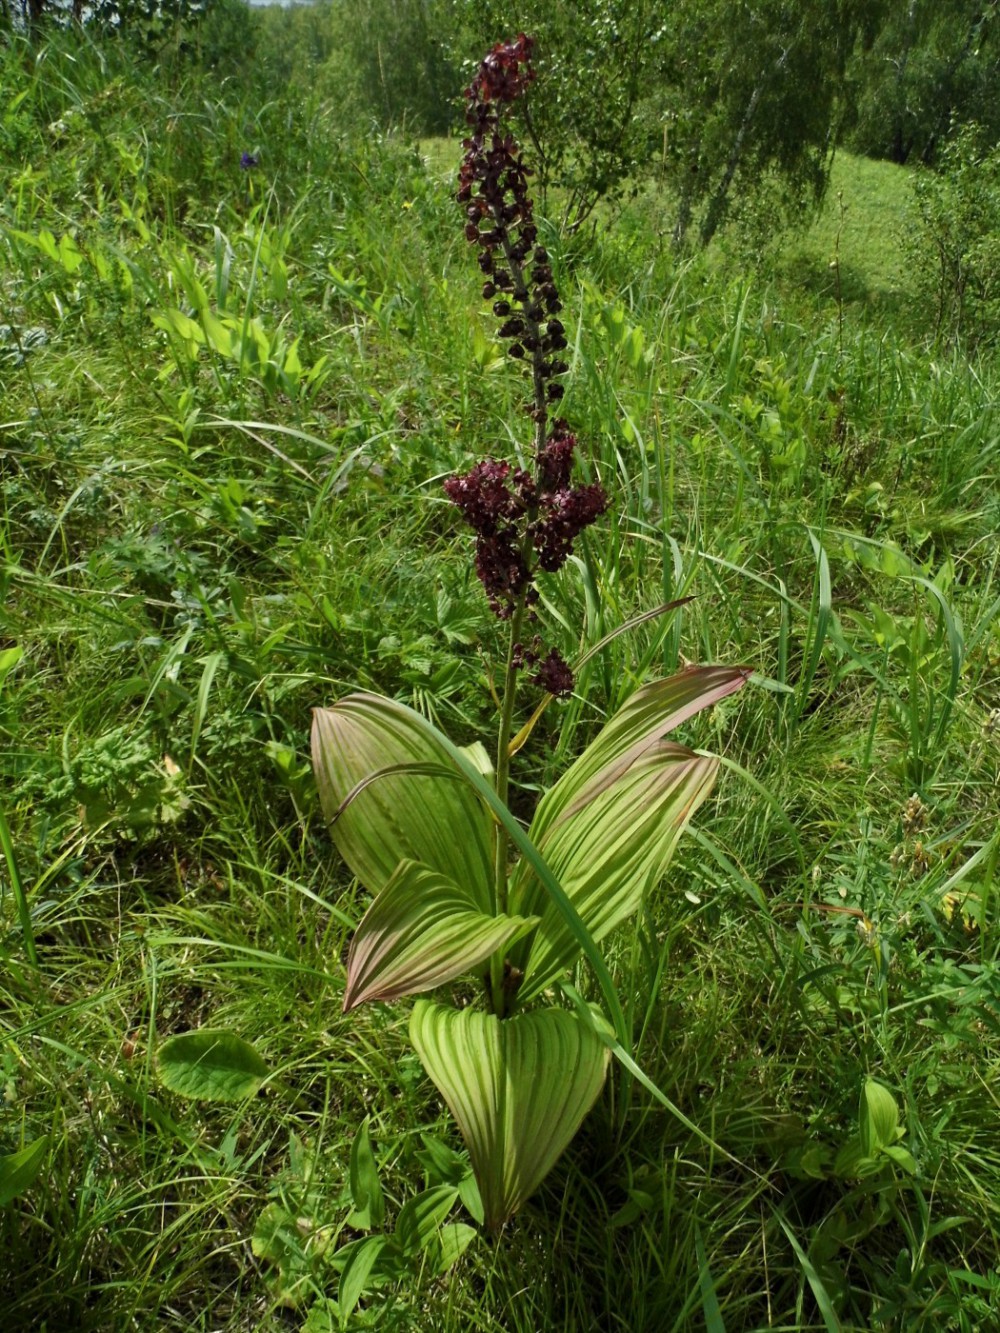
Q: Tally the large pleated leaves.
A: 5